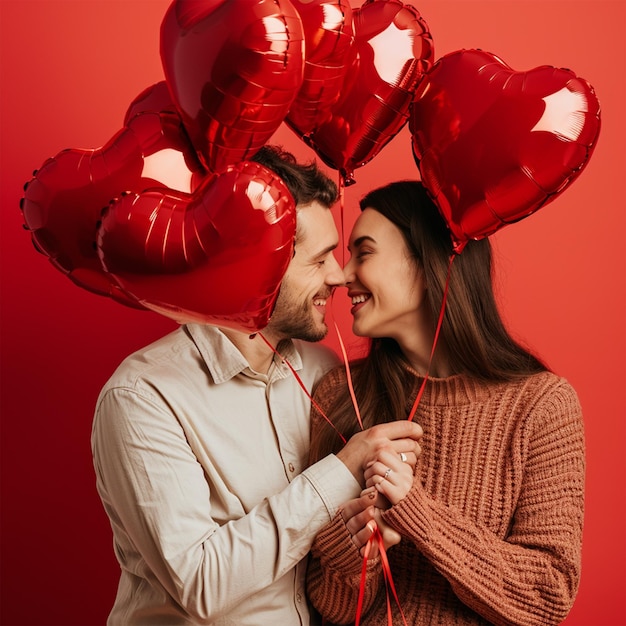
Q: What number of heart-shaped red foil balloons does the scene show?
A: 7